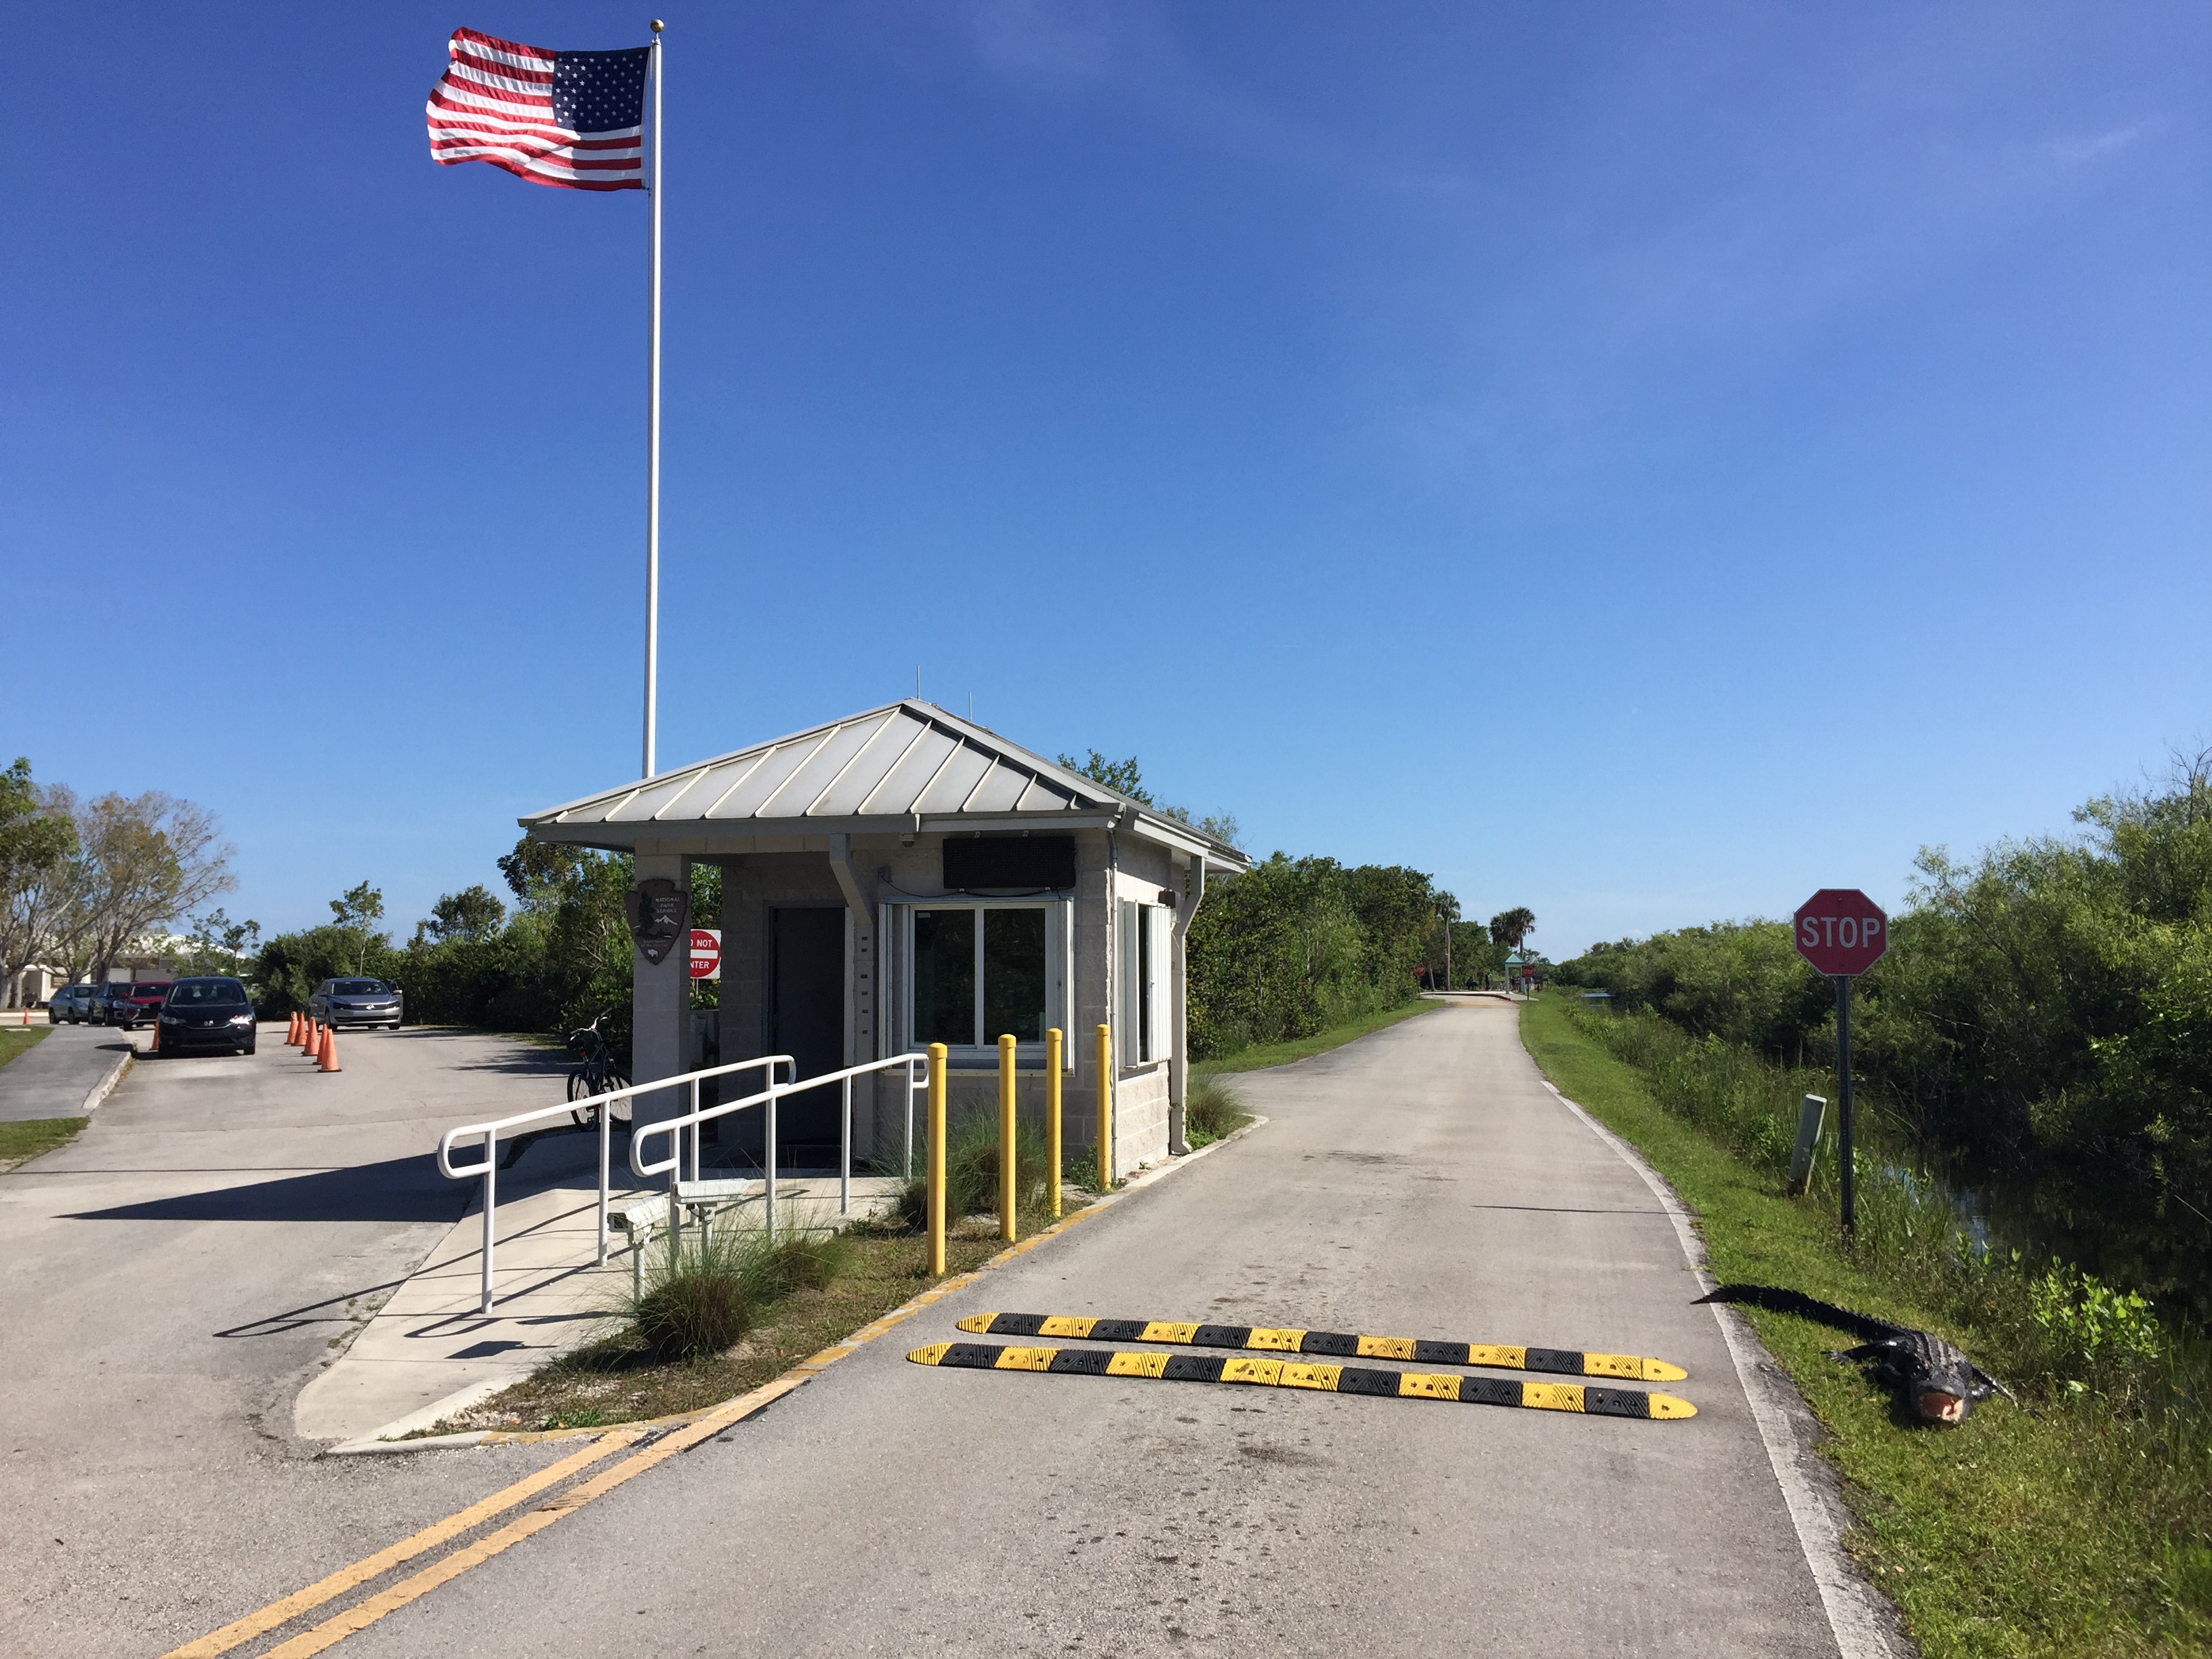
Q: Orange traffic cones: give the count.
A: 7